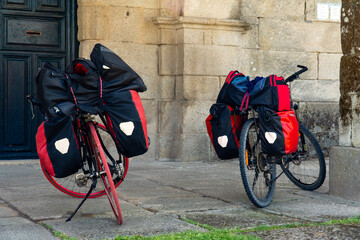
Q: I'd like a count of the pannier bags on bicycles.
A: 4